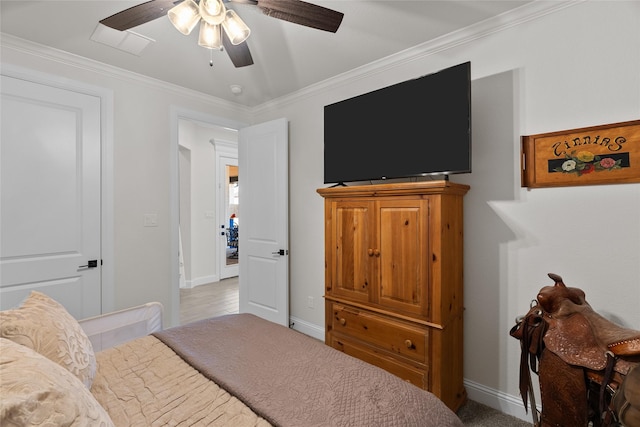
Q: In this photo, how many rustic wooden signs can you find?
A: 1